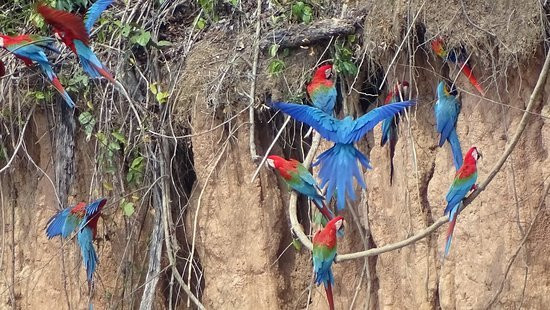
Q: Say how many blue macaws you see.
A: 2